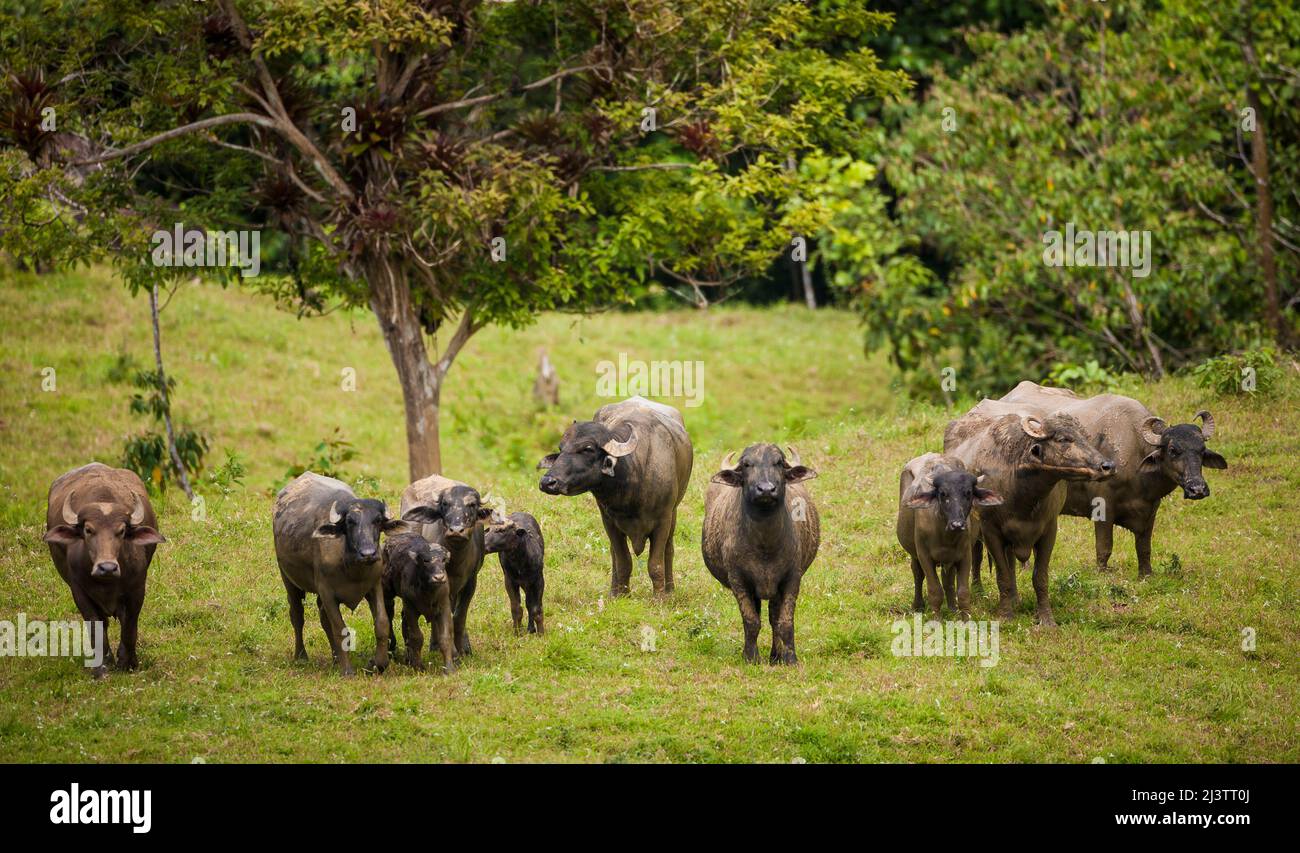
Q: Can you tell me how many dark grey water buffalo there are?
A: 9